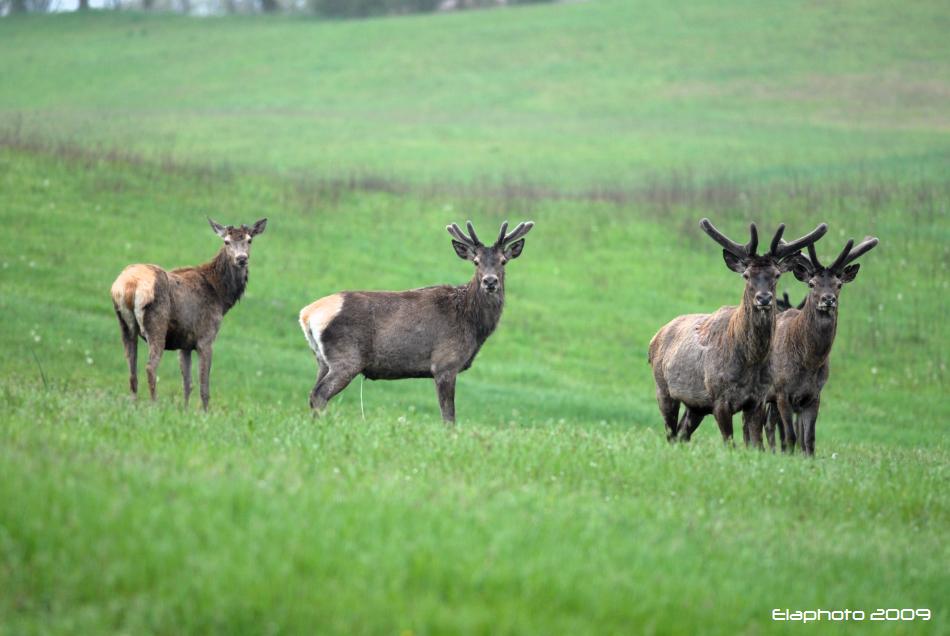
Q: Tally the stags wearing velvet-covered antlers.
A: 3